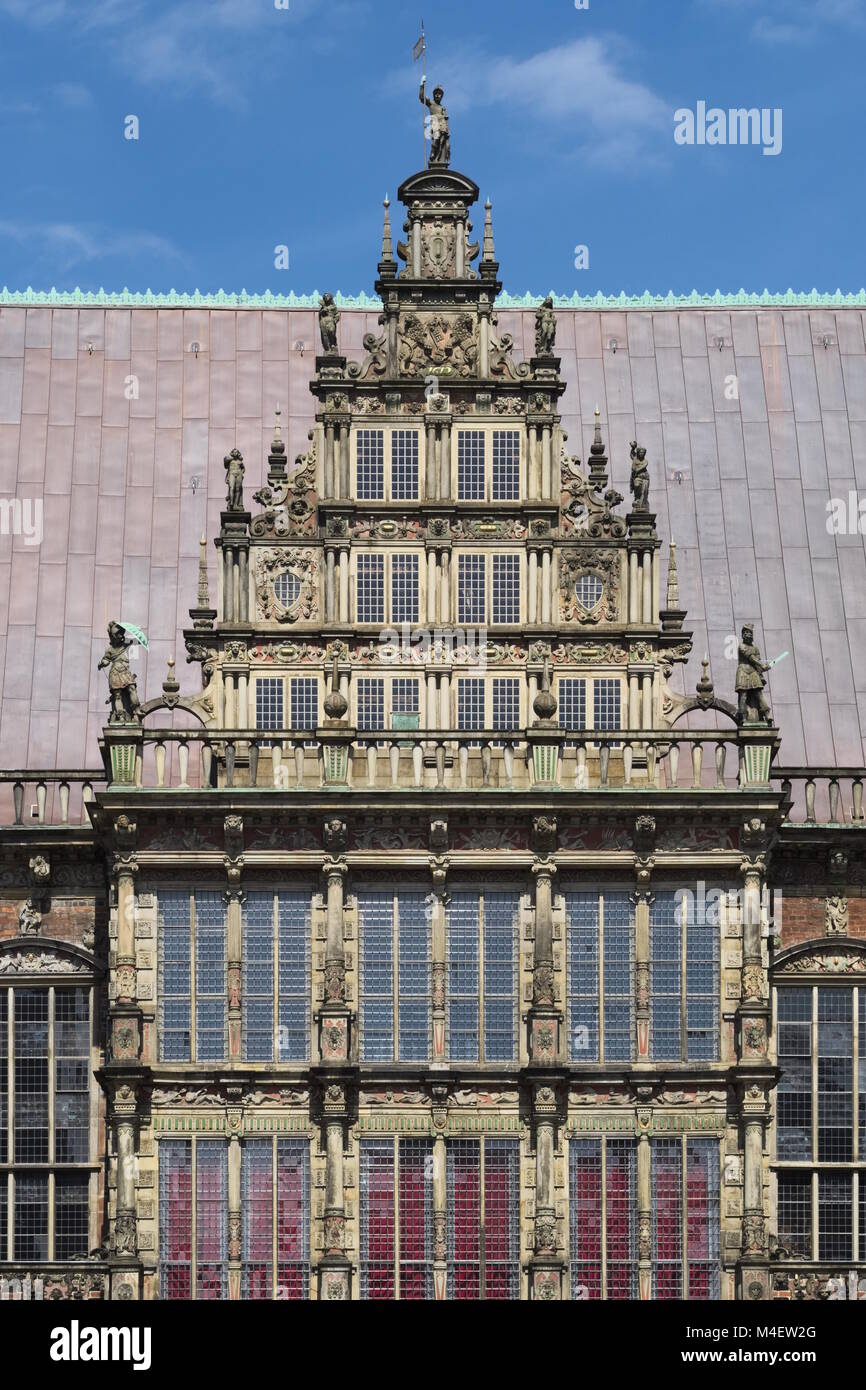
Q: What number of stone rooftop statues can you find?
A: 7